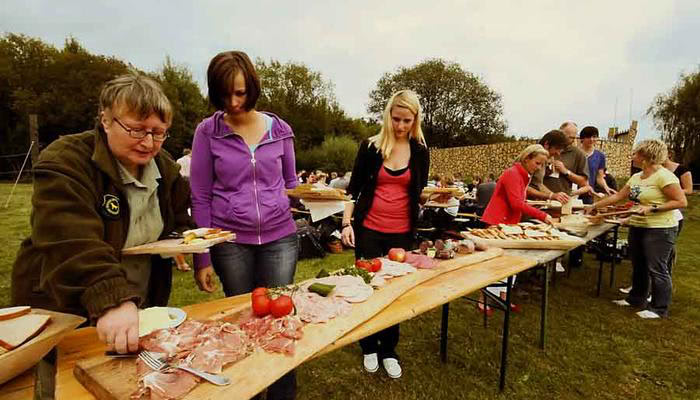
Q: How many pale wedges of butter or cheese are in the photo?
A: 1